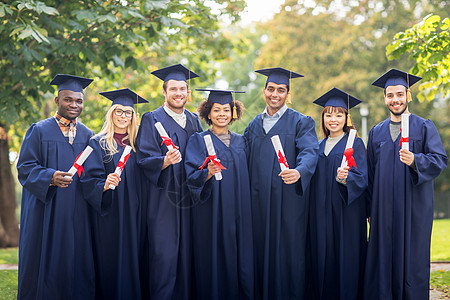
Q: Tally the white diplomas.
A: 7